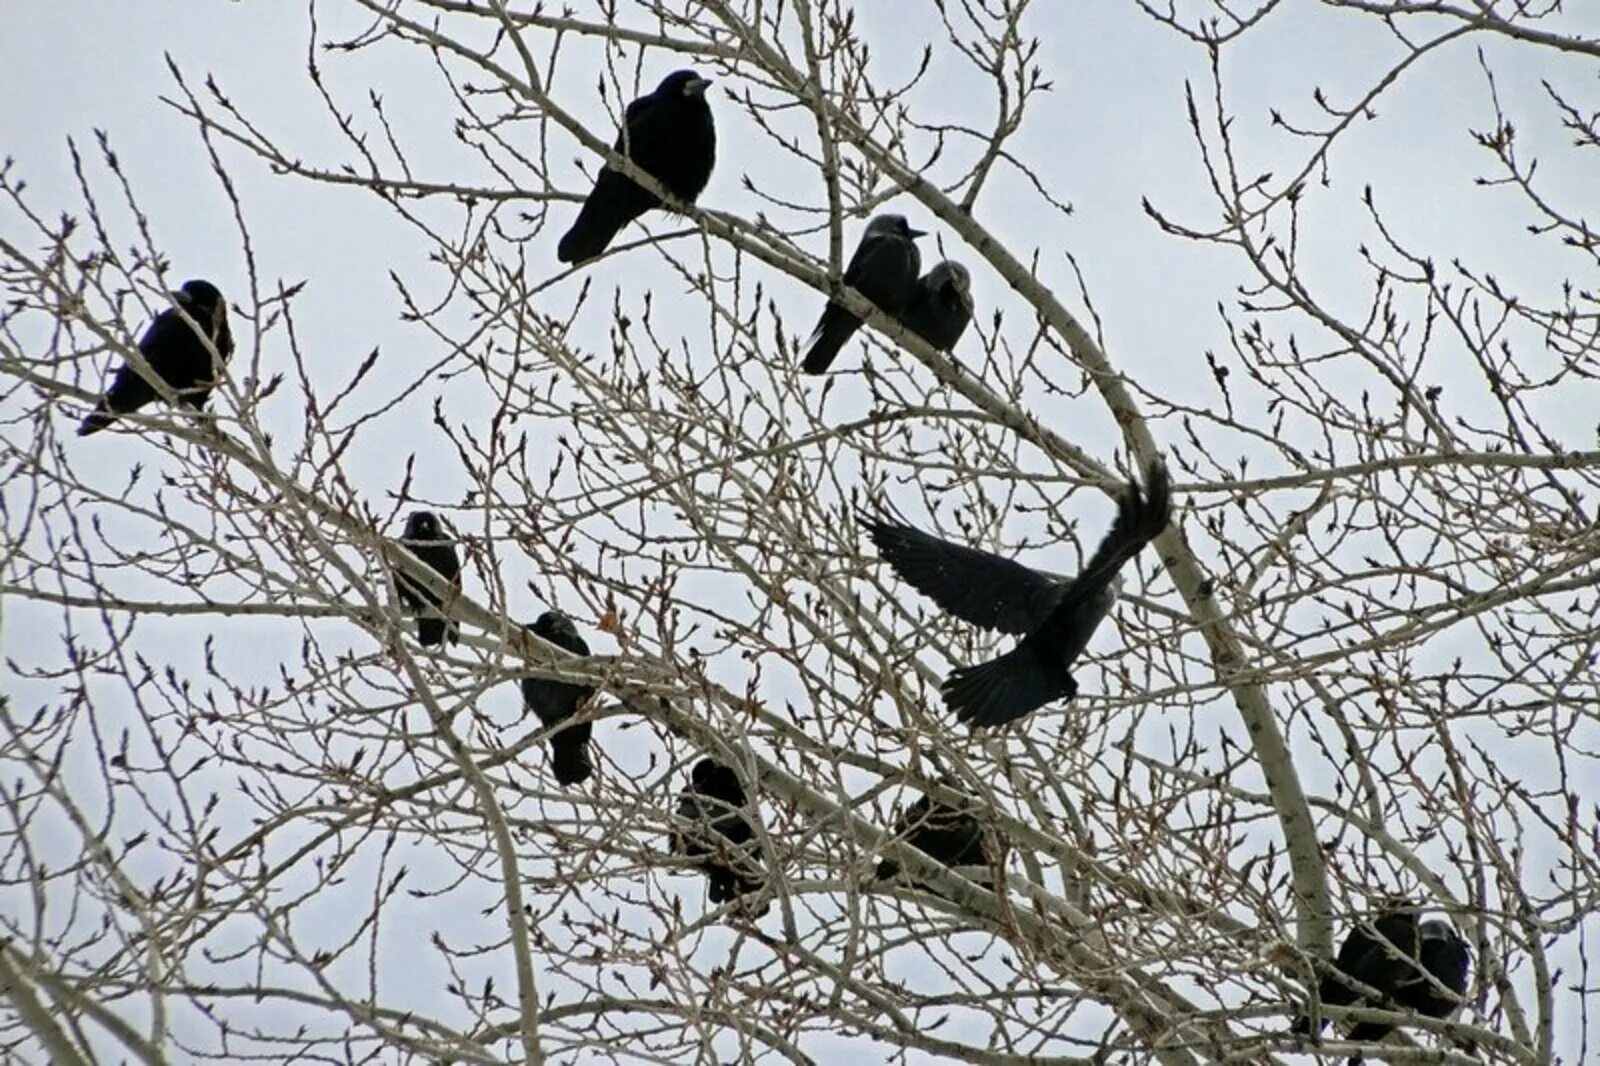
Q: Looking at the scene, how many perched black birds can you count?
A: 10